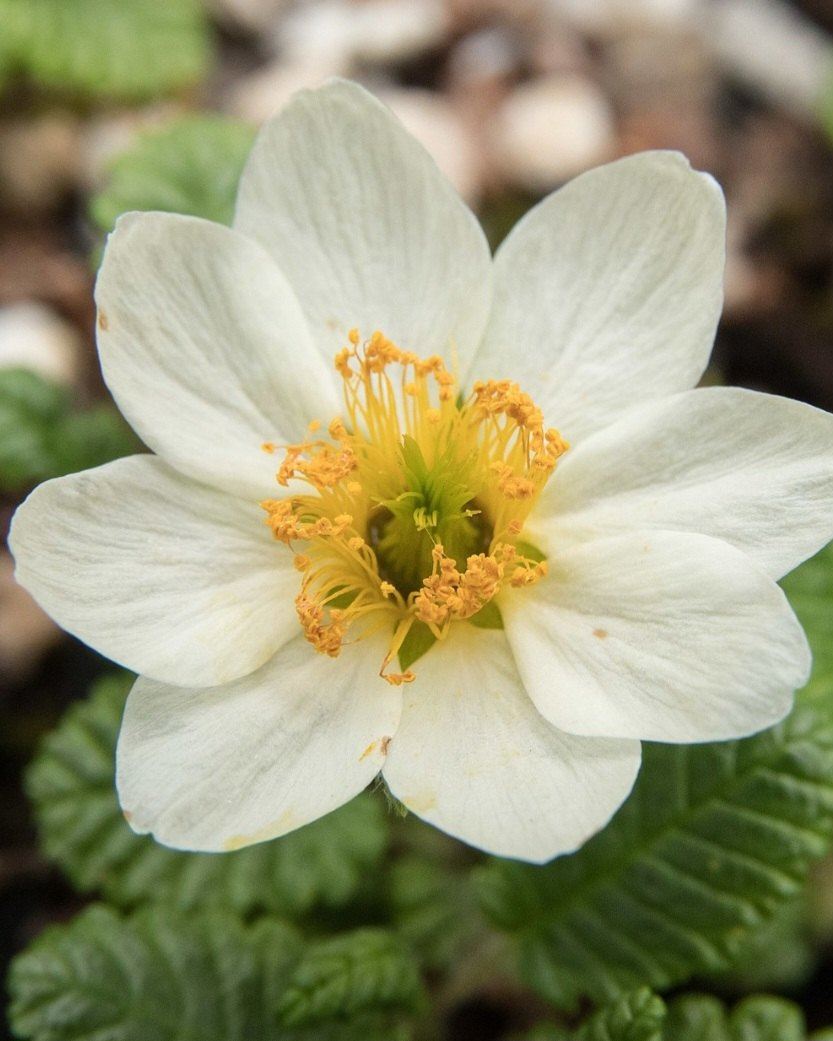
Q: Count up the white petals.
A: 8